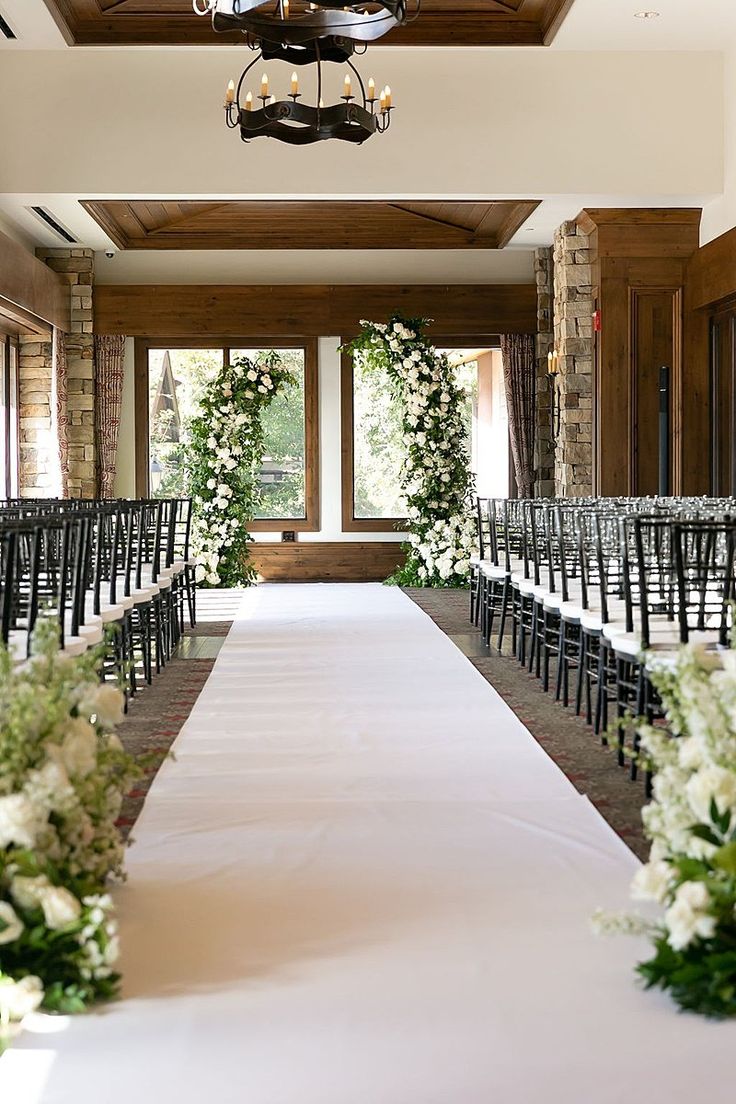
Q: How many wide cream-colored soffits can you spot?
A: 1